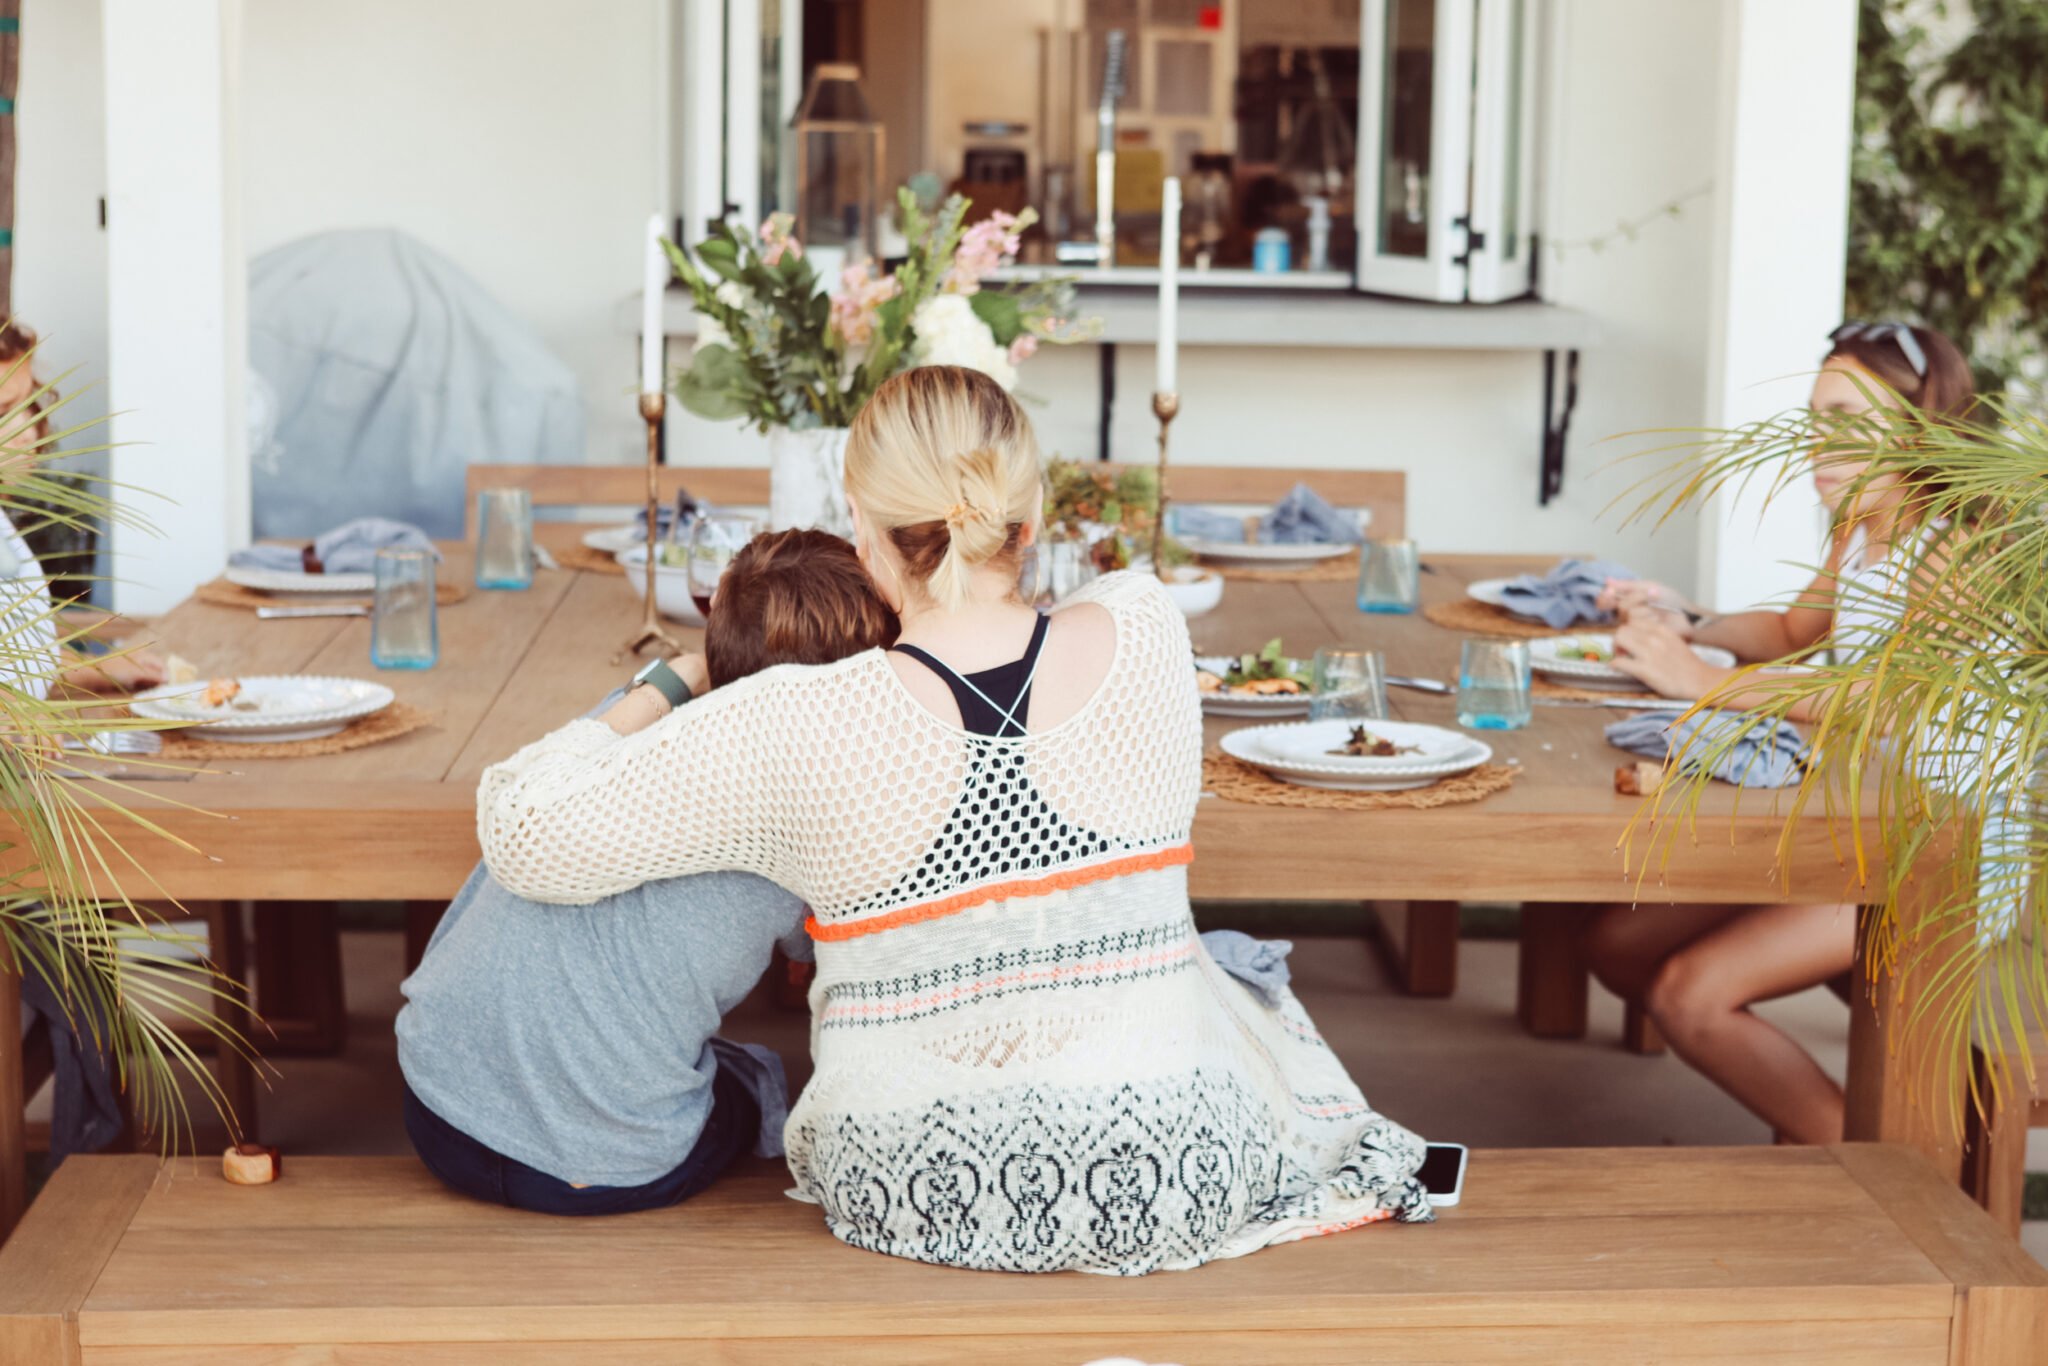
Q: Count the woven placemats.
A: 7